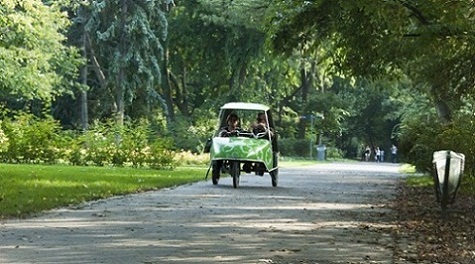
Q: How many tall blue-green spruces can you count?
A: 1